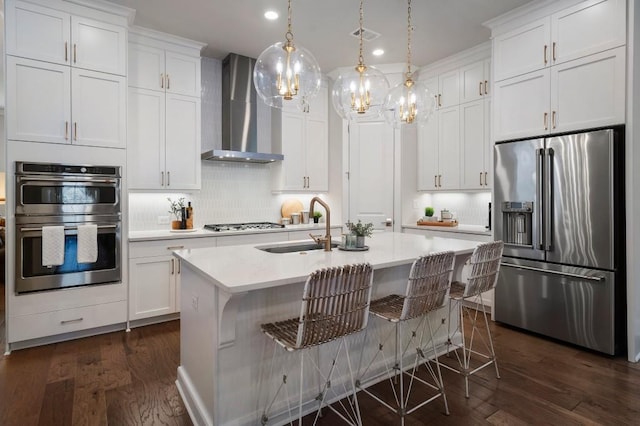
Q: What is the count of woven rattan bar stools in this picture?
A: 3